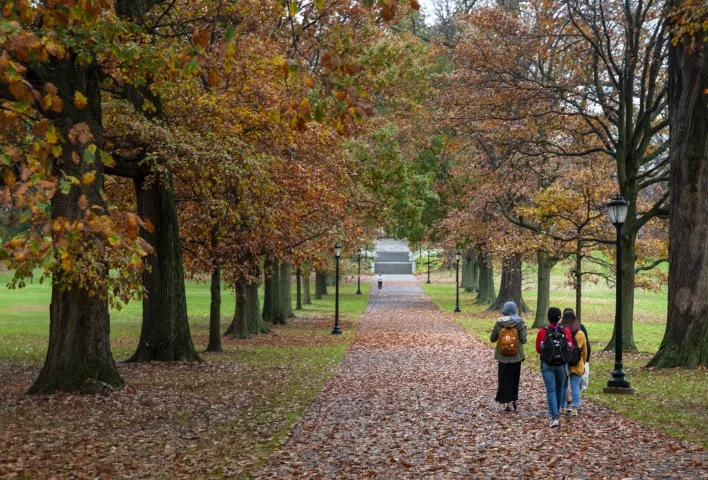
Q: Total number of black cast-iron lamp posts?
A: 5